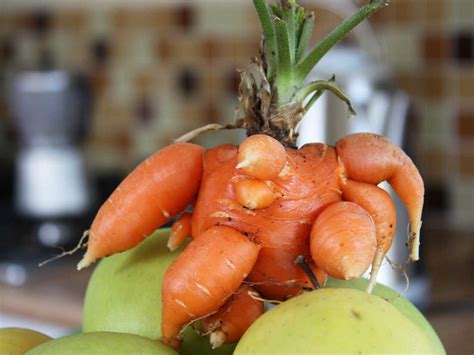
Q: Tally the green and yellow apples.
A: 5